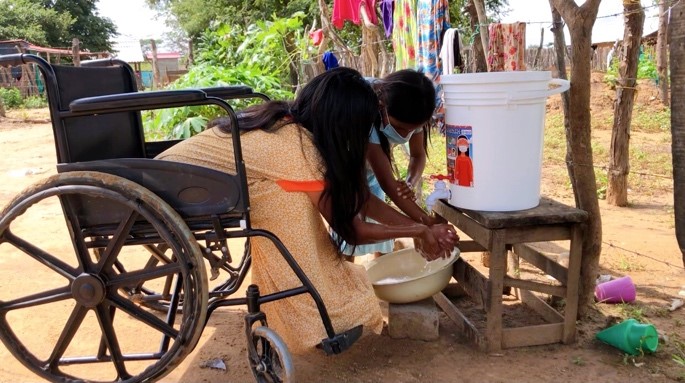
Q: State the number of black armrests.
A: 2